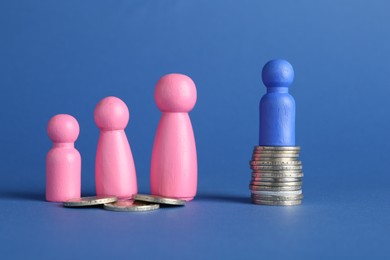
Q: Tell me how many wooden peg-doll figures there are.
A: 4